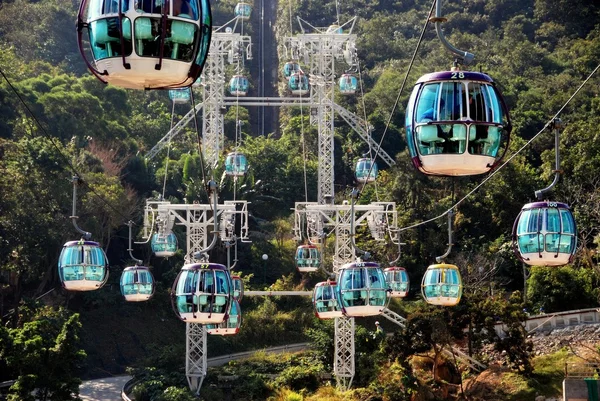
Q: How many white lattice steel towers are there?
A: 4